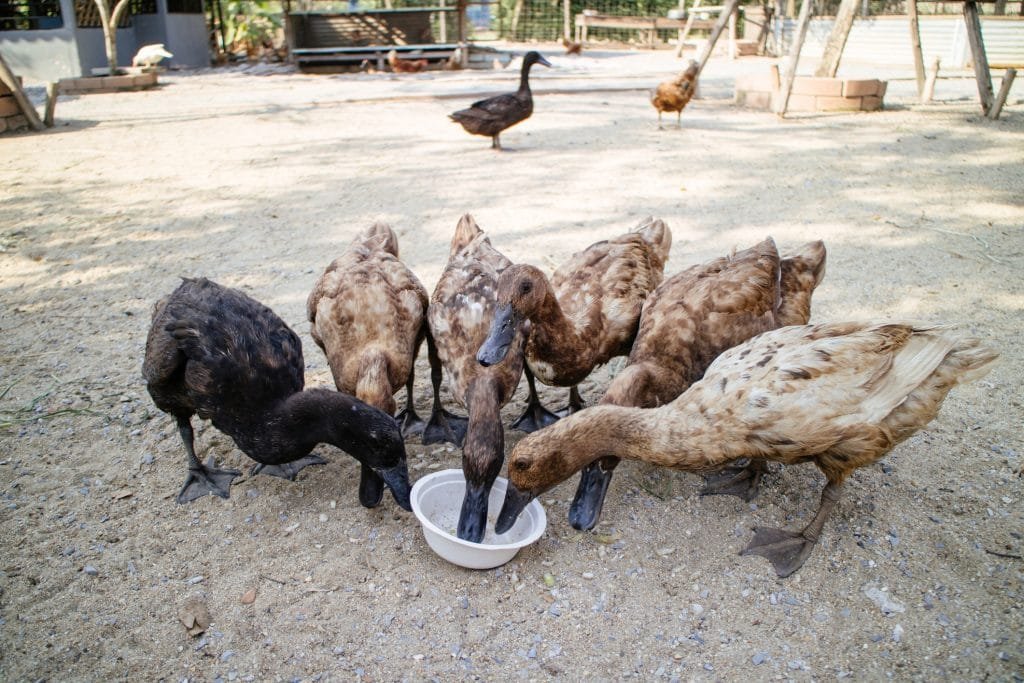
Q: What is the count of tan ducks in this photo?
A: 5